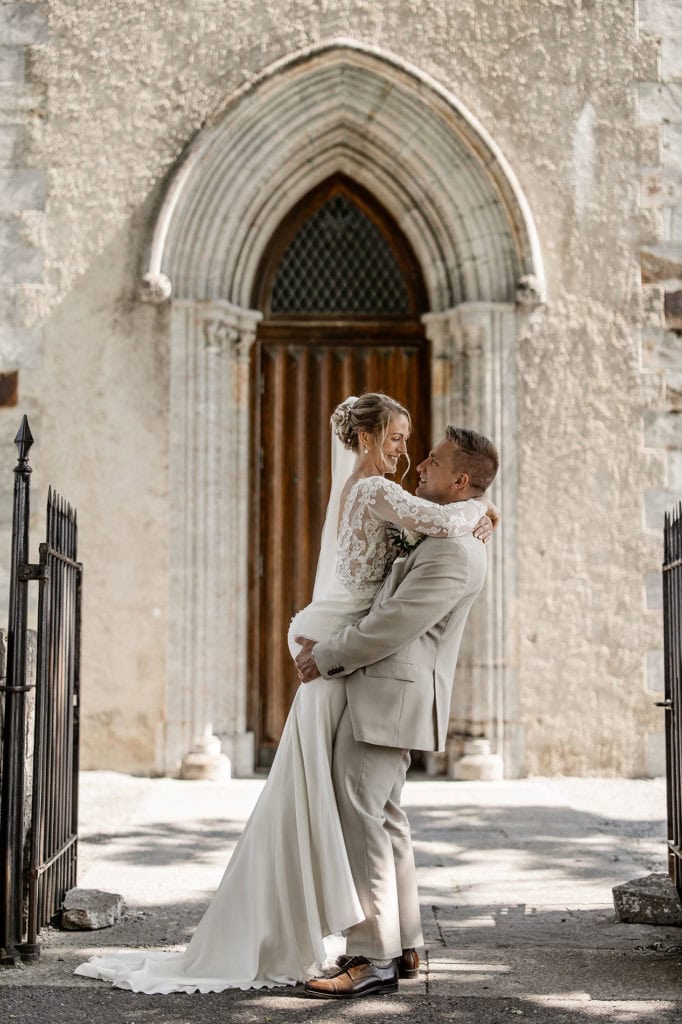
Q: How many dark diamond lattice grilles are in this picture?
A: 1